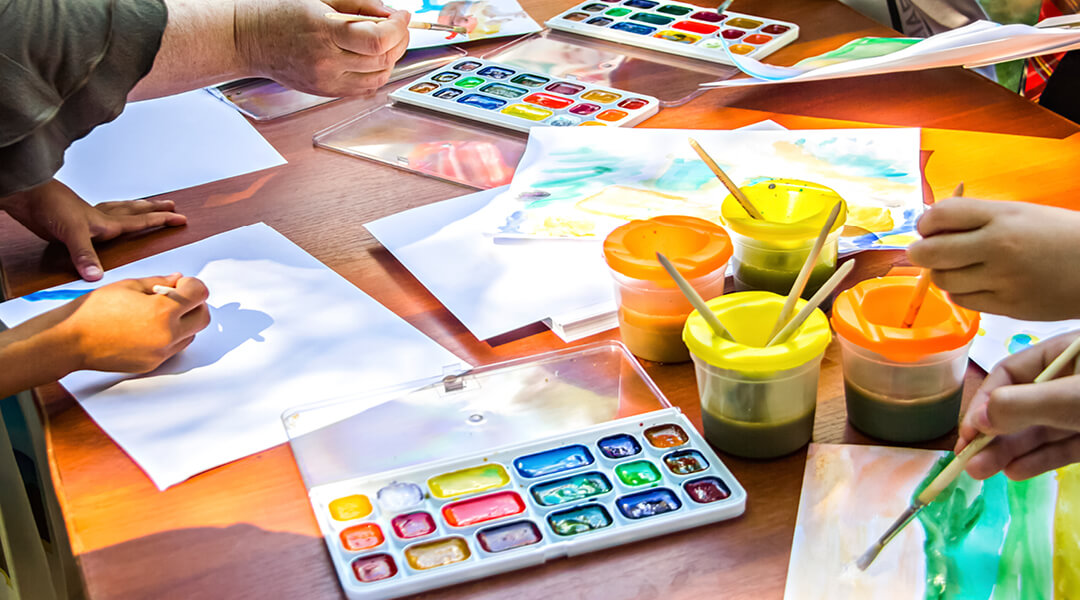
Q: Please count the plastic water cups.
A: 4